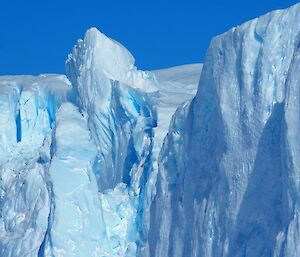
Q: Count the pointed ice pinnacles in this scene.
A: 1